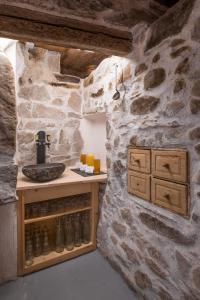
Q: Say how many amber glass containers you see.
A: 3